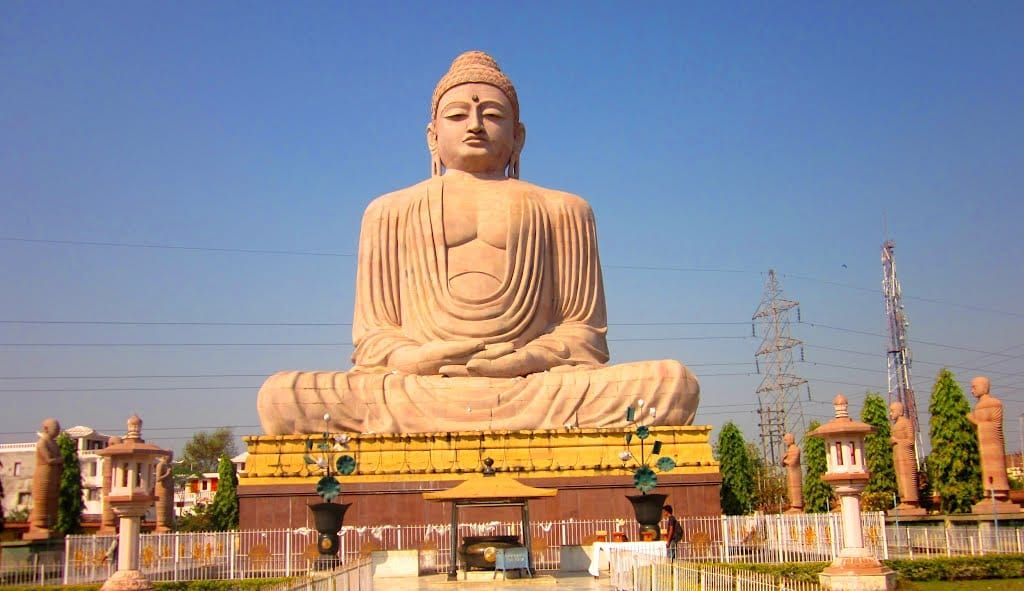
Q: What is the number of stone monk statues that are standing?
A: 6